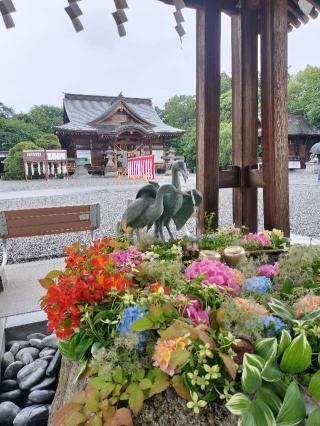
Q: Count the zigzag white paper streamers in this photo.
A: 4